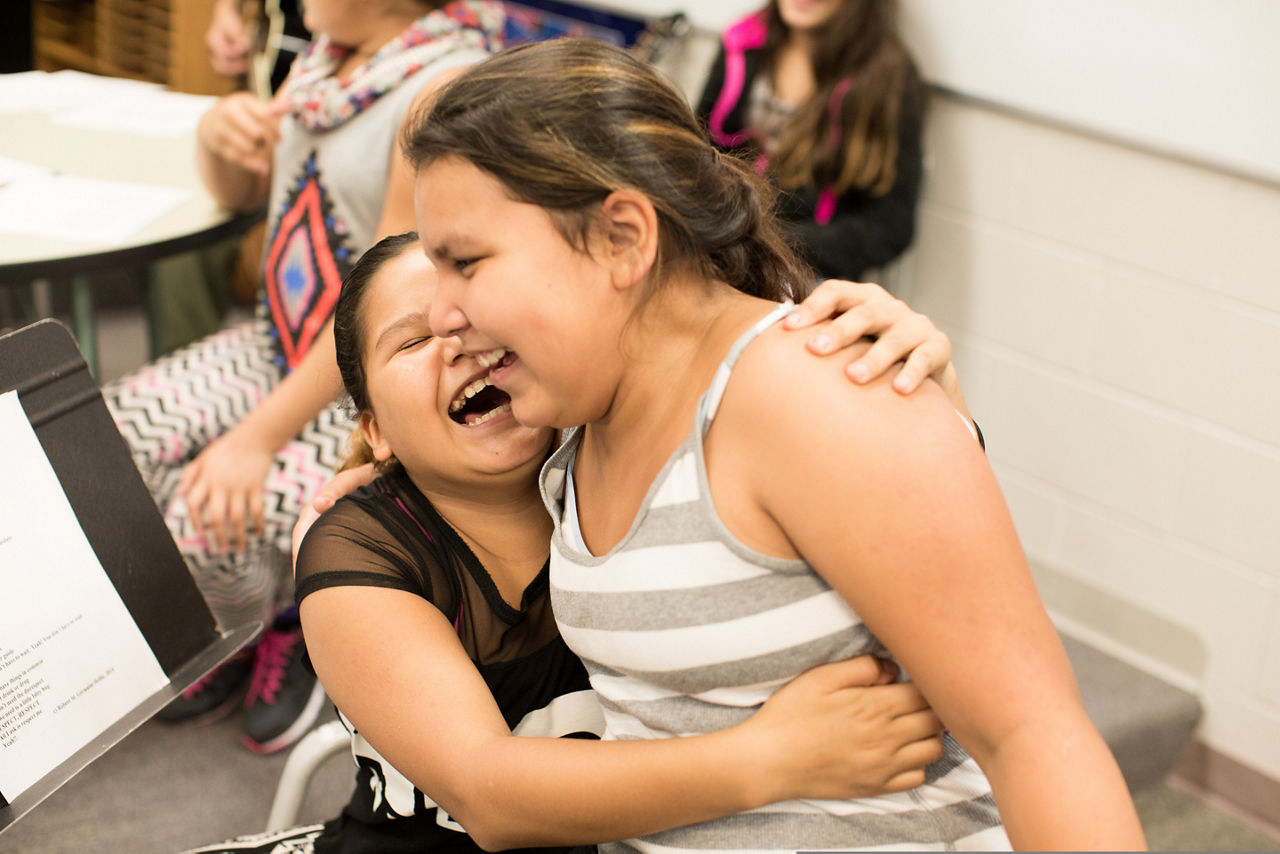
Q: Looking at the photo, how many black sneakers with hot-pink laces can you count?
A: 2